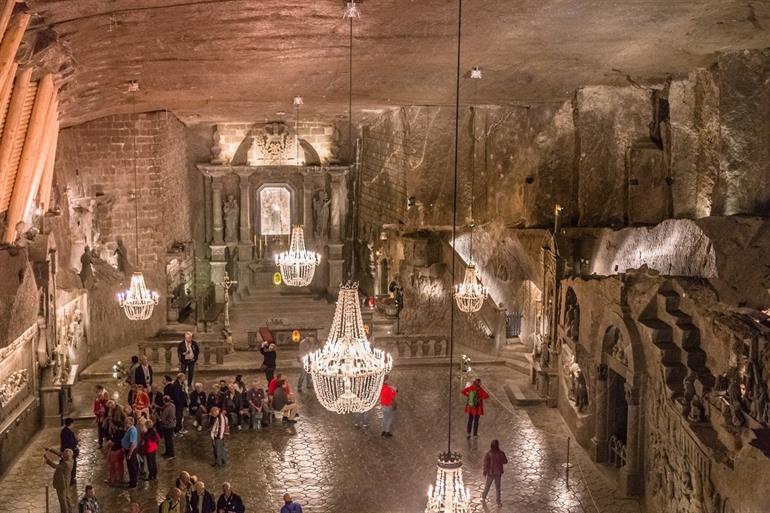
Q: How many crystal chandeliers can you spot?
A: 5